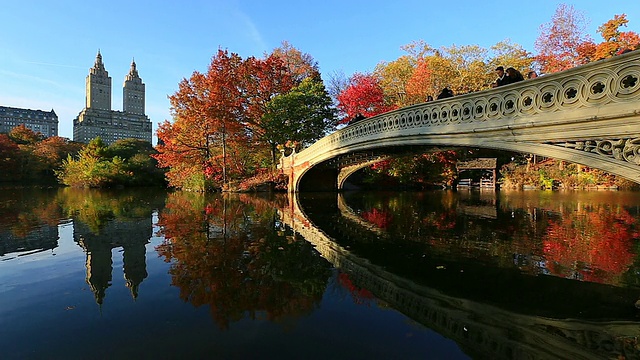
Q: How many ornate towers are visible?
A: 2